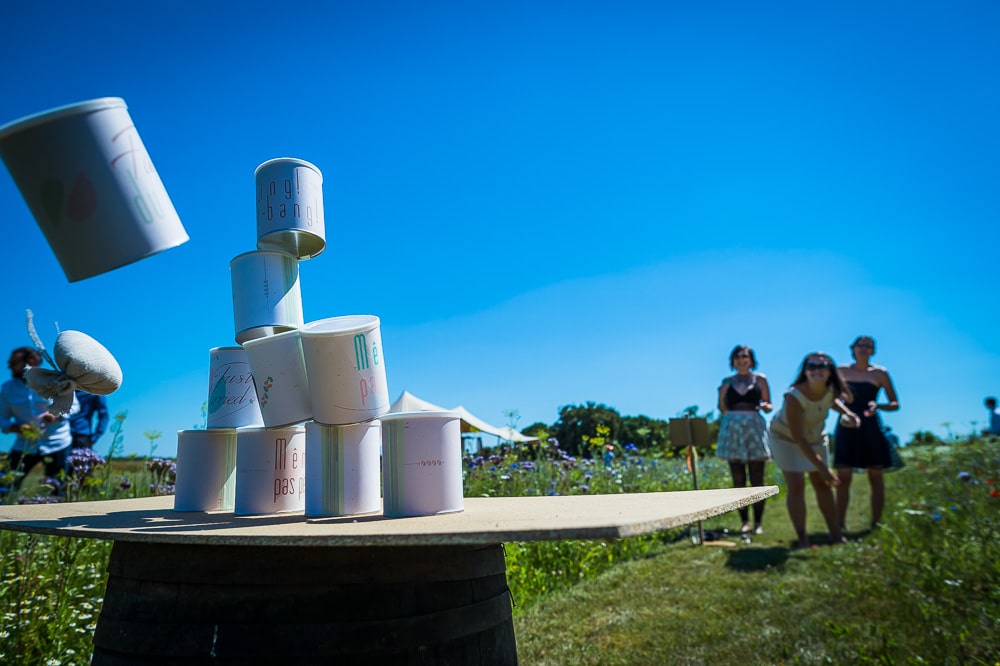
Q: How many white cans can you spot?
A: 10